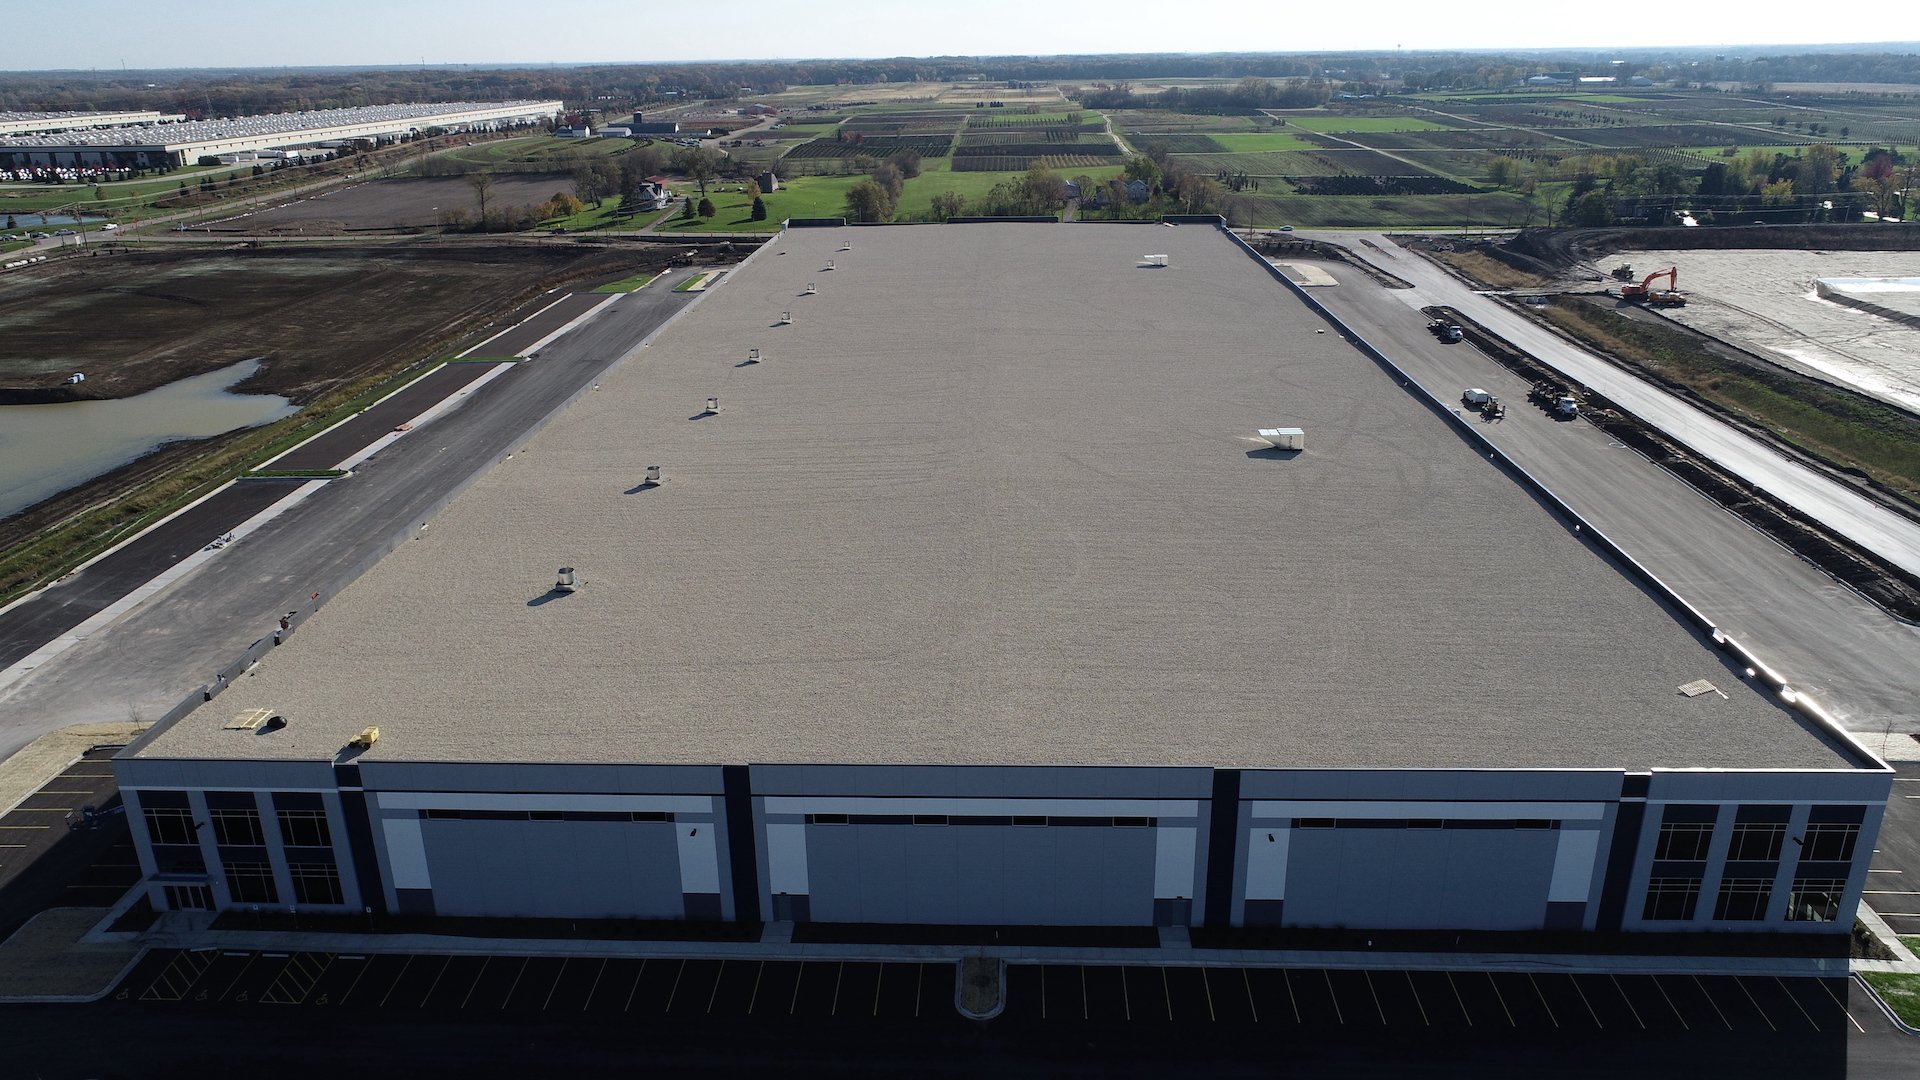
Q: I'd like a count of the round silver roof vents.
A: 8